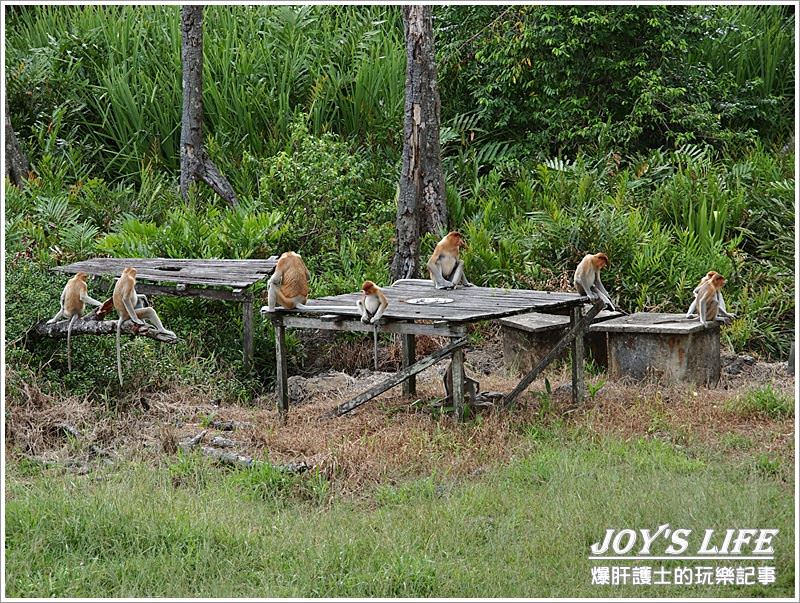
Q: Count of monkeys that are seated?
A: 8